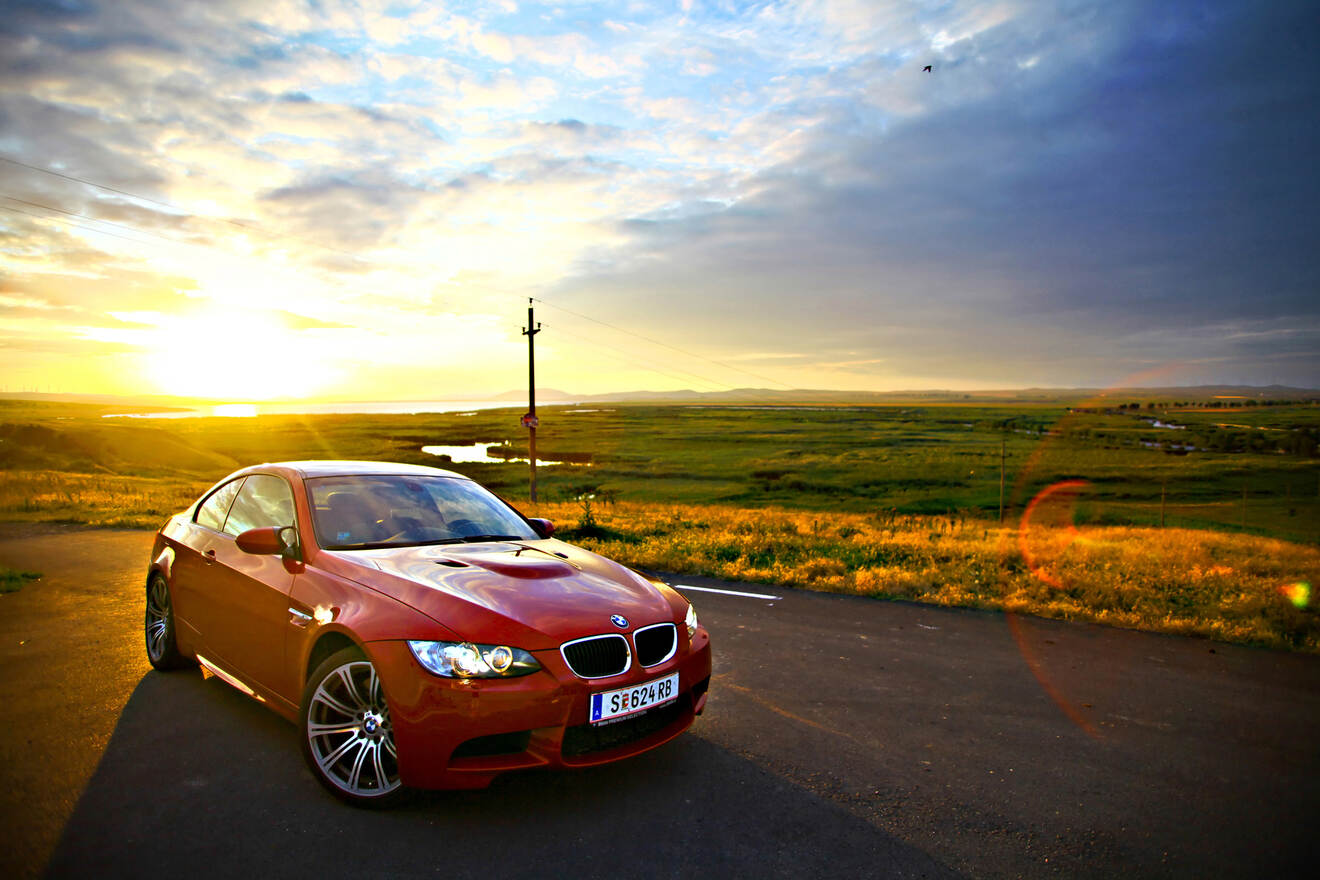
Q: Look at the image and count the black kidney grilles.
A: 2